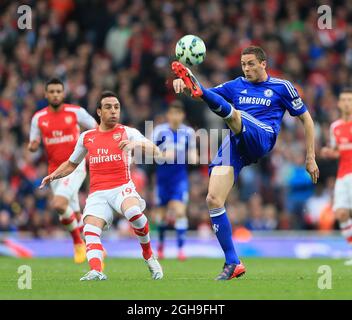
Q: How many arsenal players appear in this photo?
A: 3